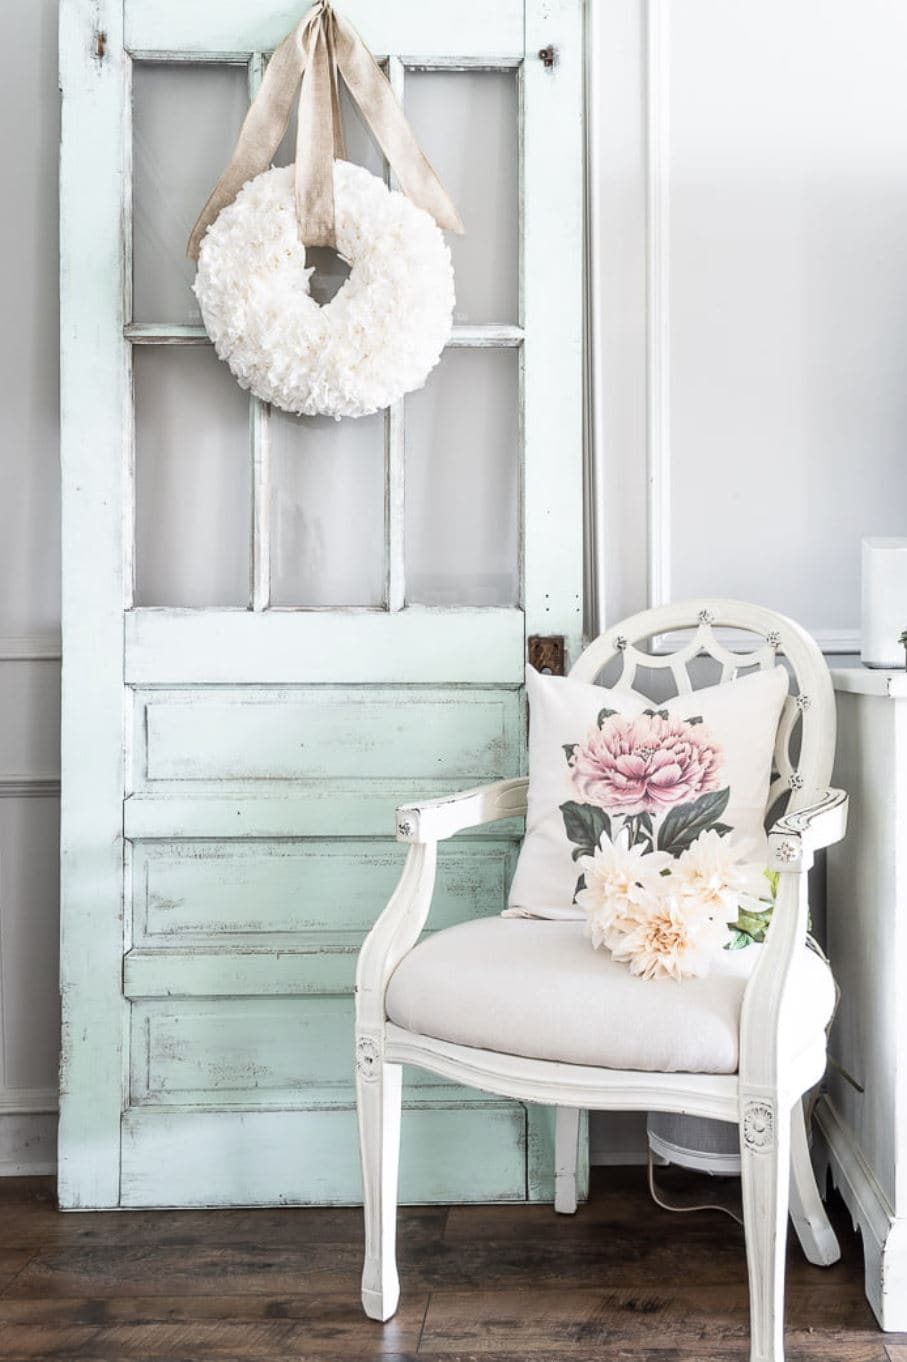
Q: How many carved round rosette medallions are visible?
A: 9